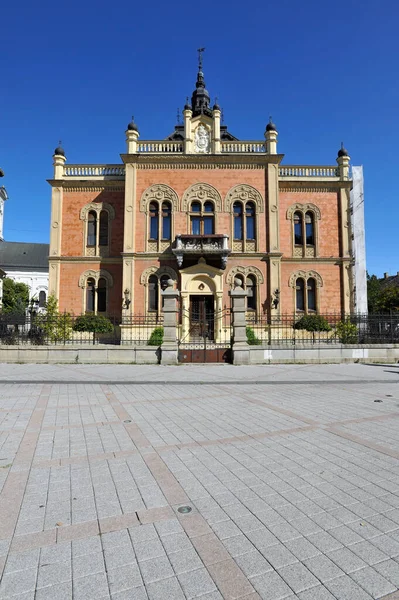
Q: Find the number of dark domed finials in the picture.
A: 6